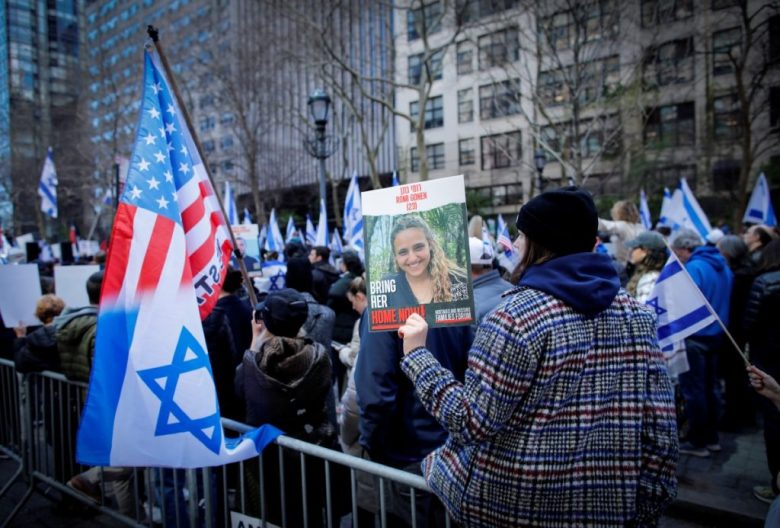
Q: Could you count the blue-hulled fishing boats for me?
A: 0